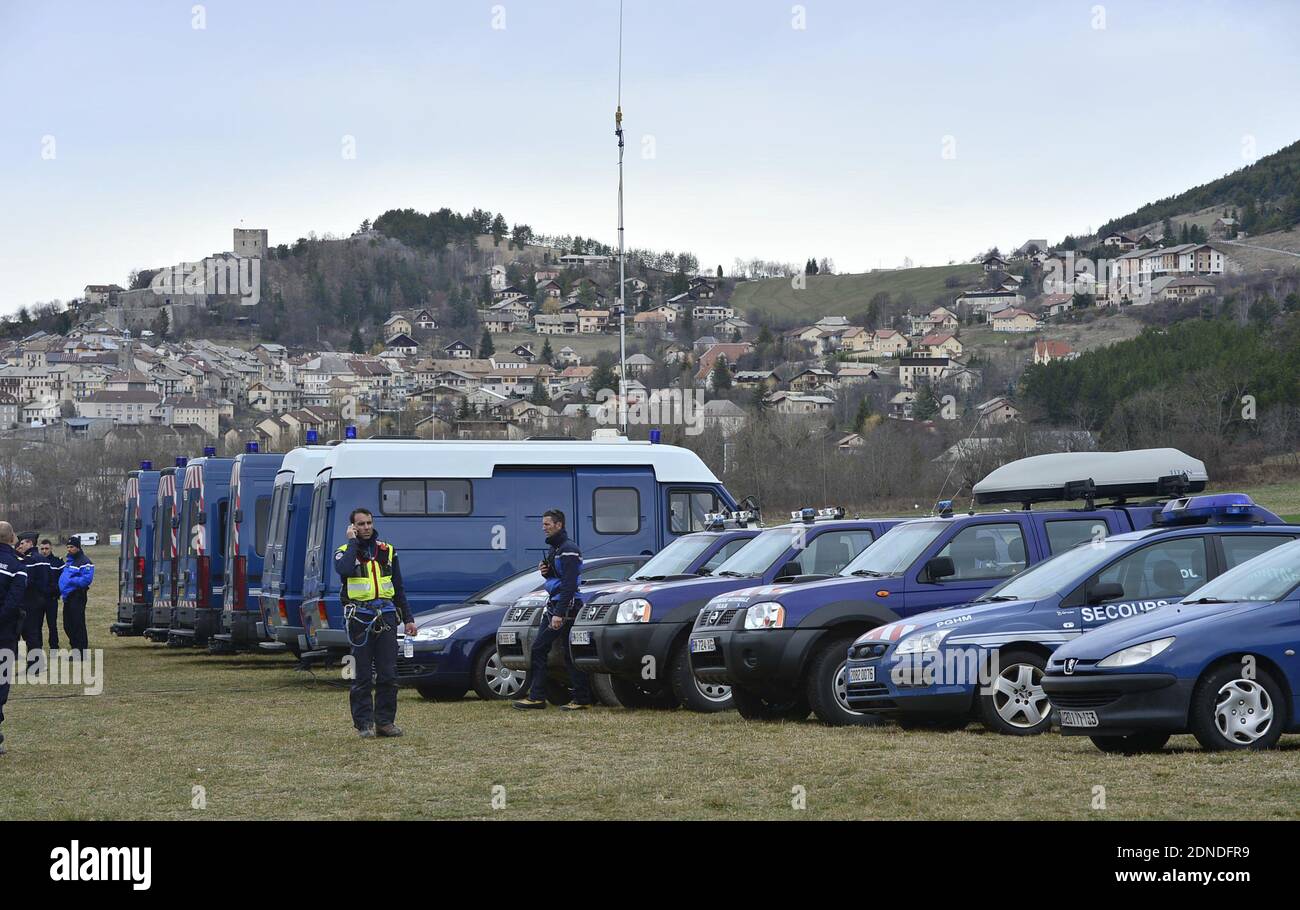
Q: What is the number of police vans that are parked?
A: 6